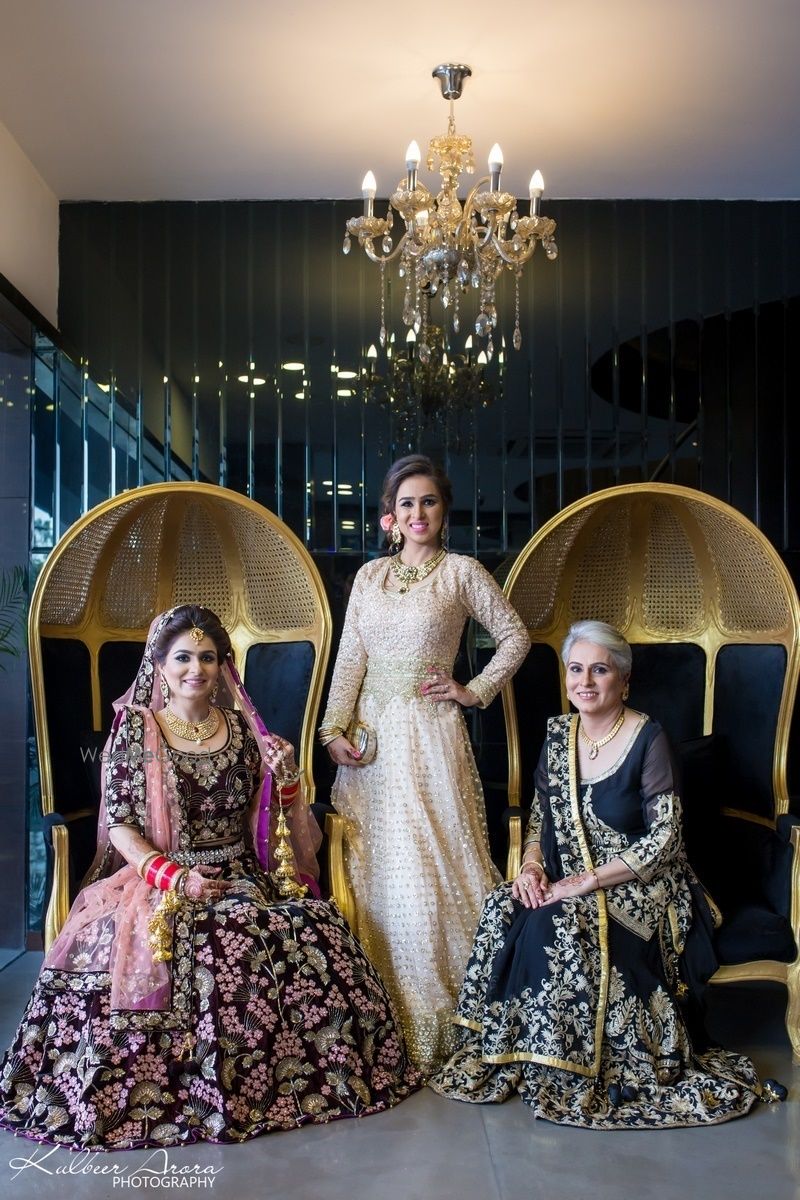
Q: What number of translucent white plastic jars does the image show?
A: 0